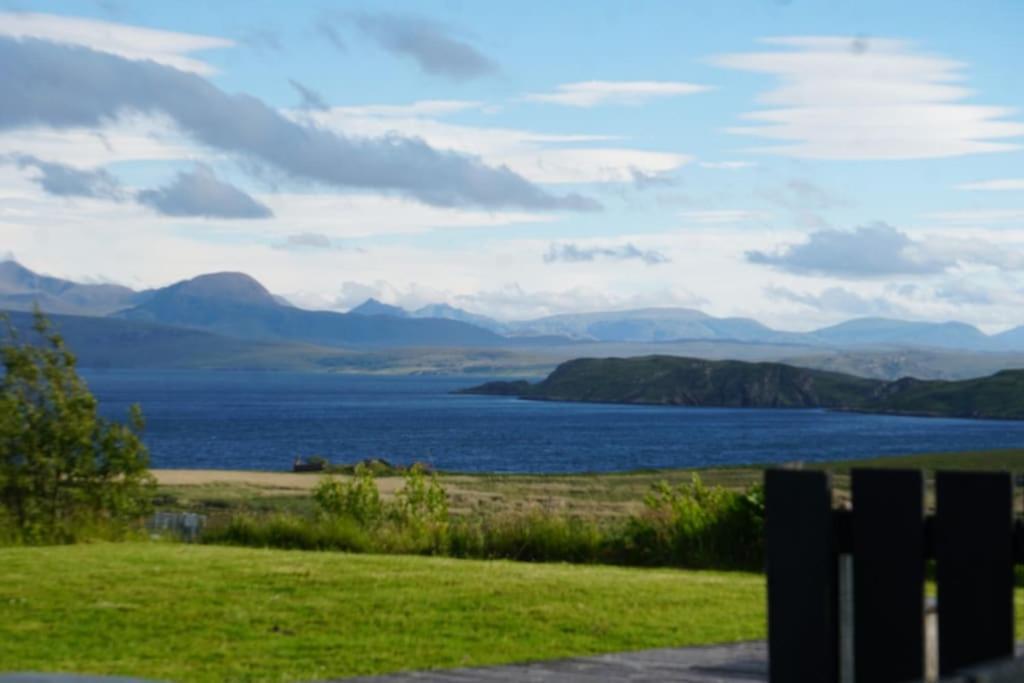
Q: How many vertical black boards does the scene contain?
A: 3